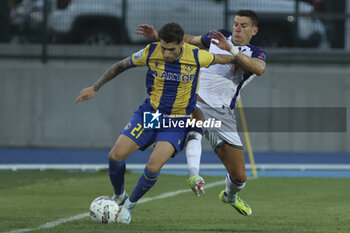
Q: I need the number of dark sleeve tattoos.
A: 1